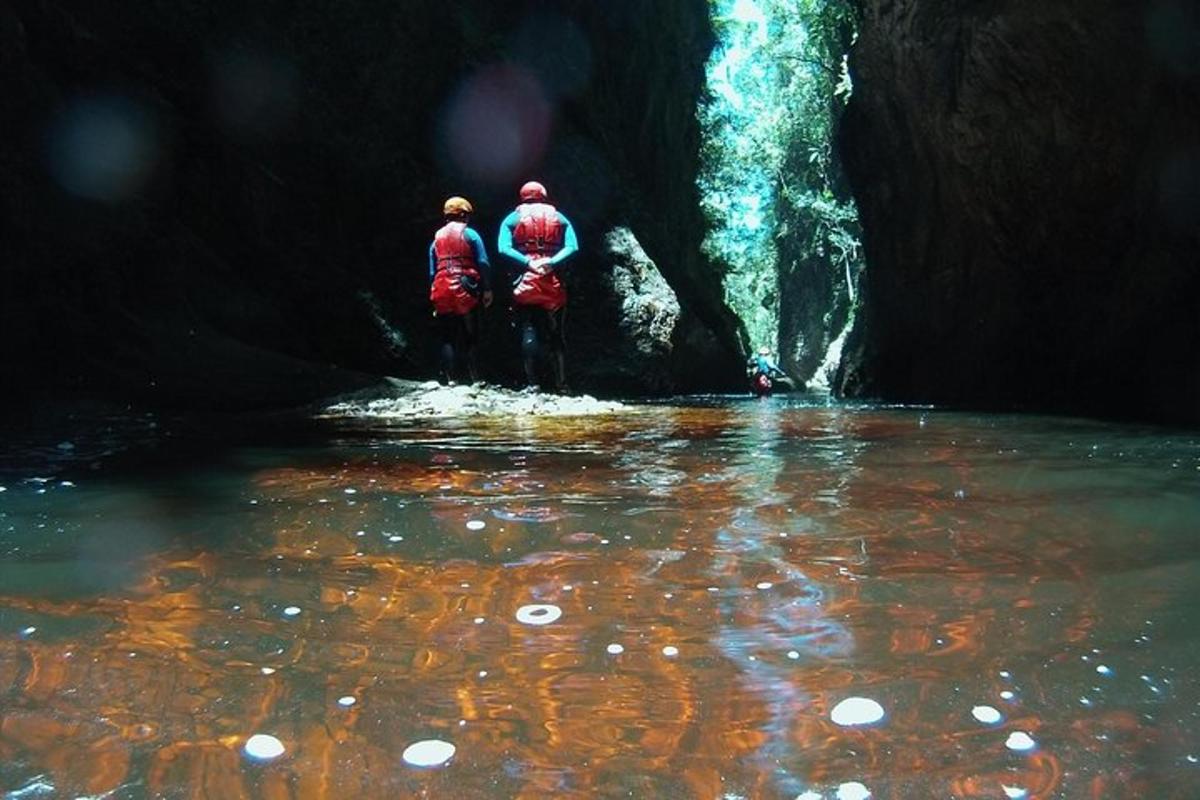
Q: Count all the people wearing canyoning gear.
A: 3